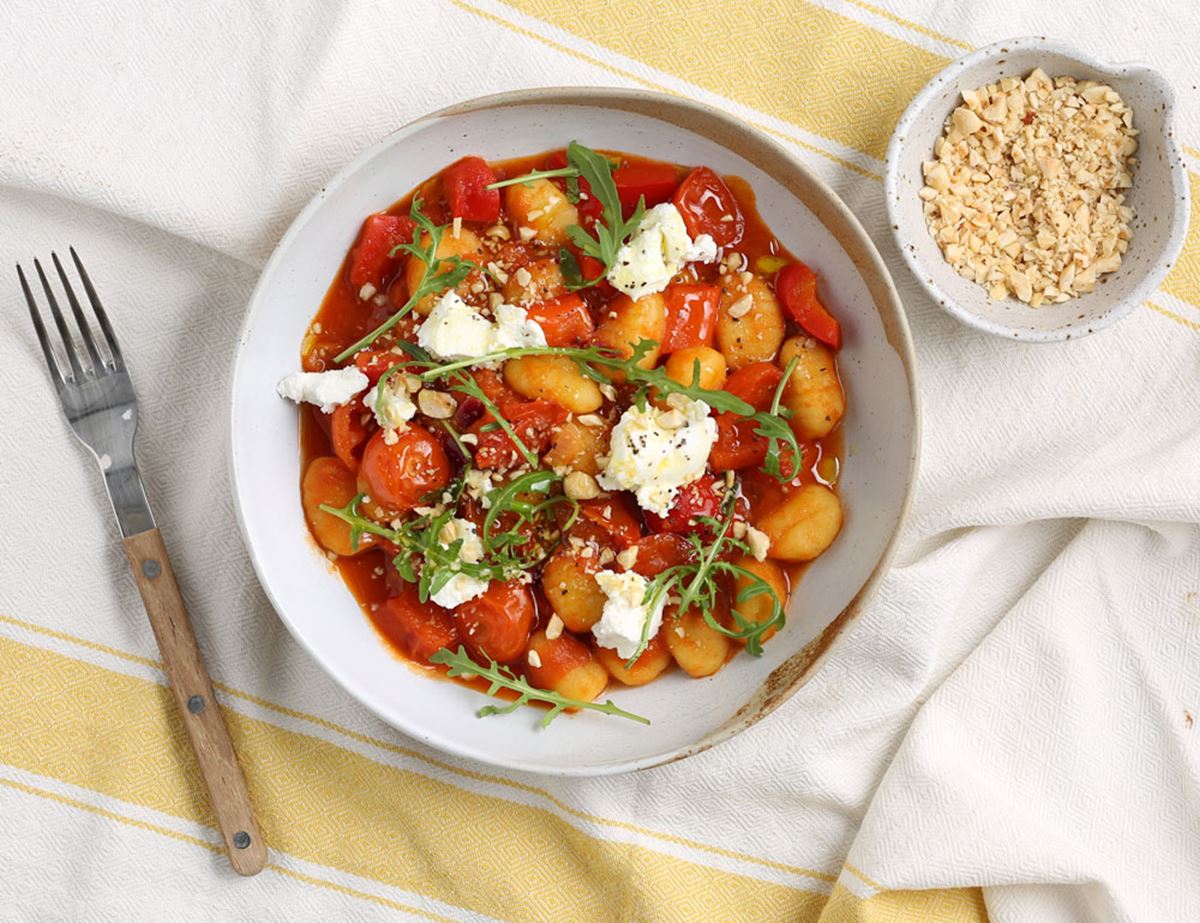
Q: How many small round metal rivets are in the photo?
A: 3